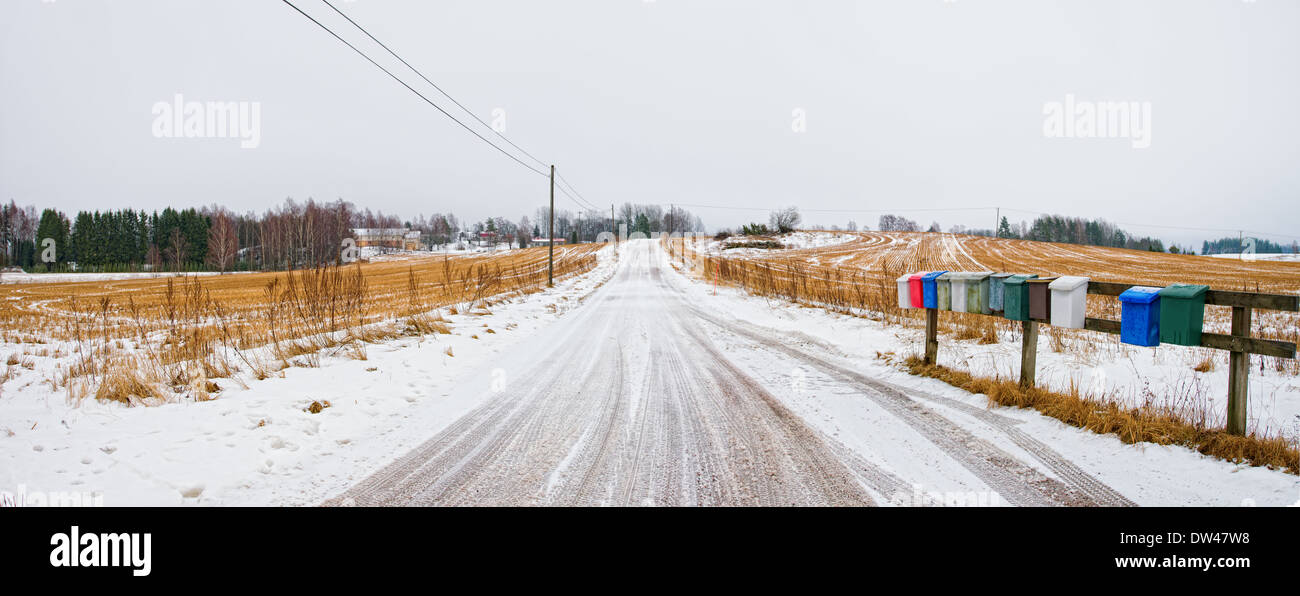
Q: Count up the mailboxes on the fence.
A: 12